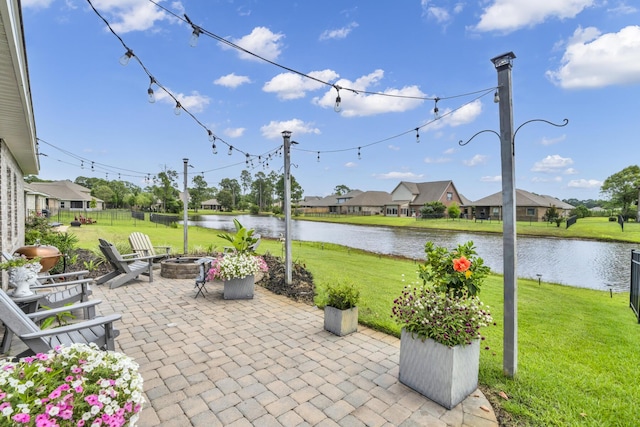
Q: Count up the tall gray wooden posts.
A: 3